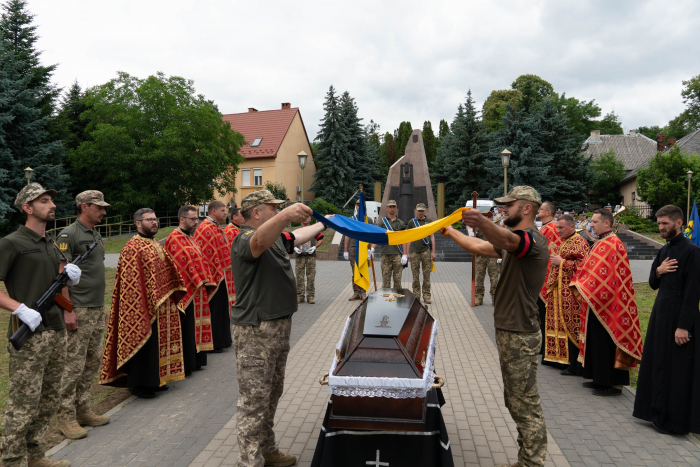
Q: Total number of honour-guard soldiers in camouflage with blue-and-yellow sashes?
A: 3